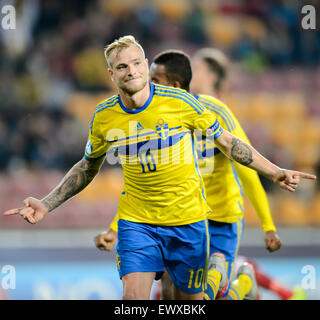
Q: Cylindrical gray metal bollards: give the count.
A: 0